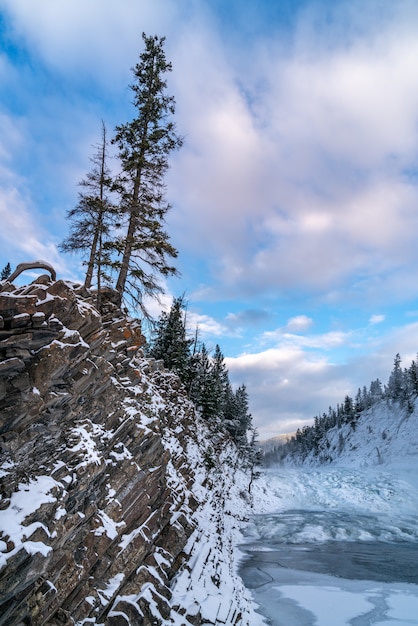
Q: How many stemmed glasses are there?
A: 0